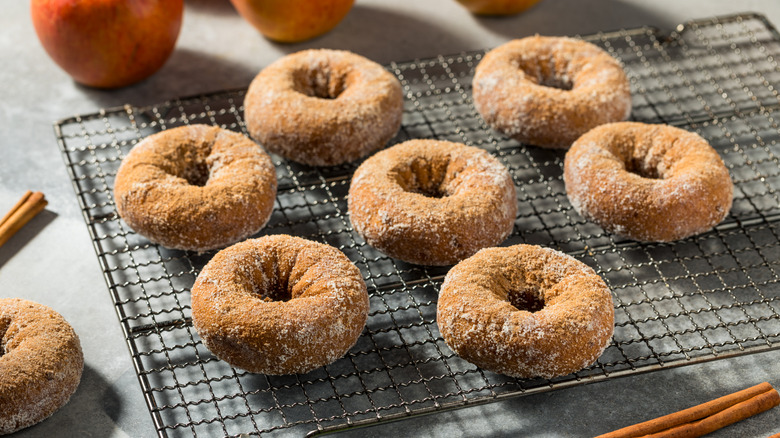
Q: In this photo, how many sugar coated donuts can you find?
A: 8